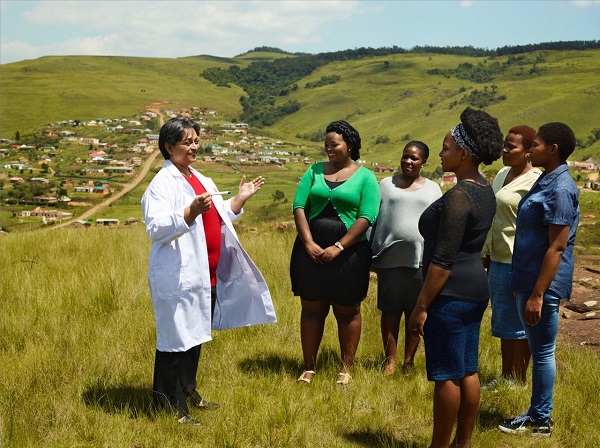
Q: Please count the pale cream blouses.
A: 1